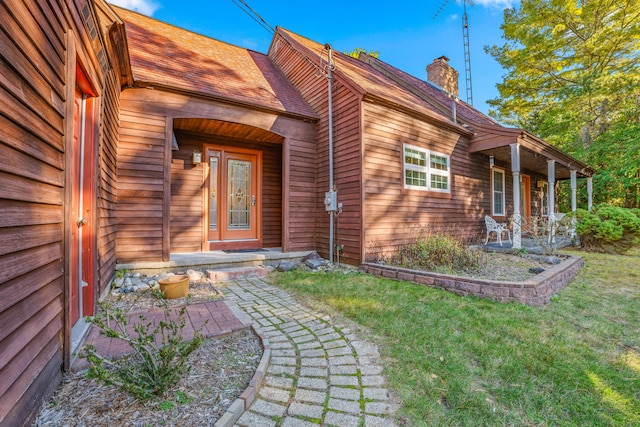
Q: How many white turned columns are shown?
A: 4